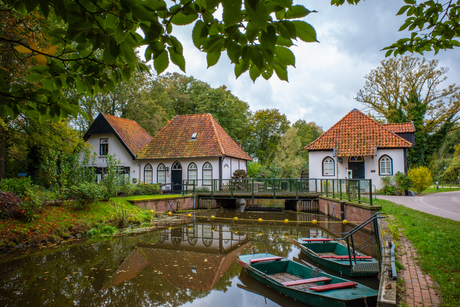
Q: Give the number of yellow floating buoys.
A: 9